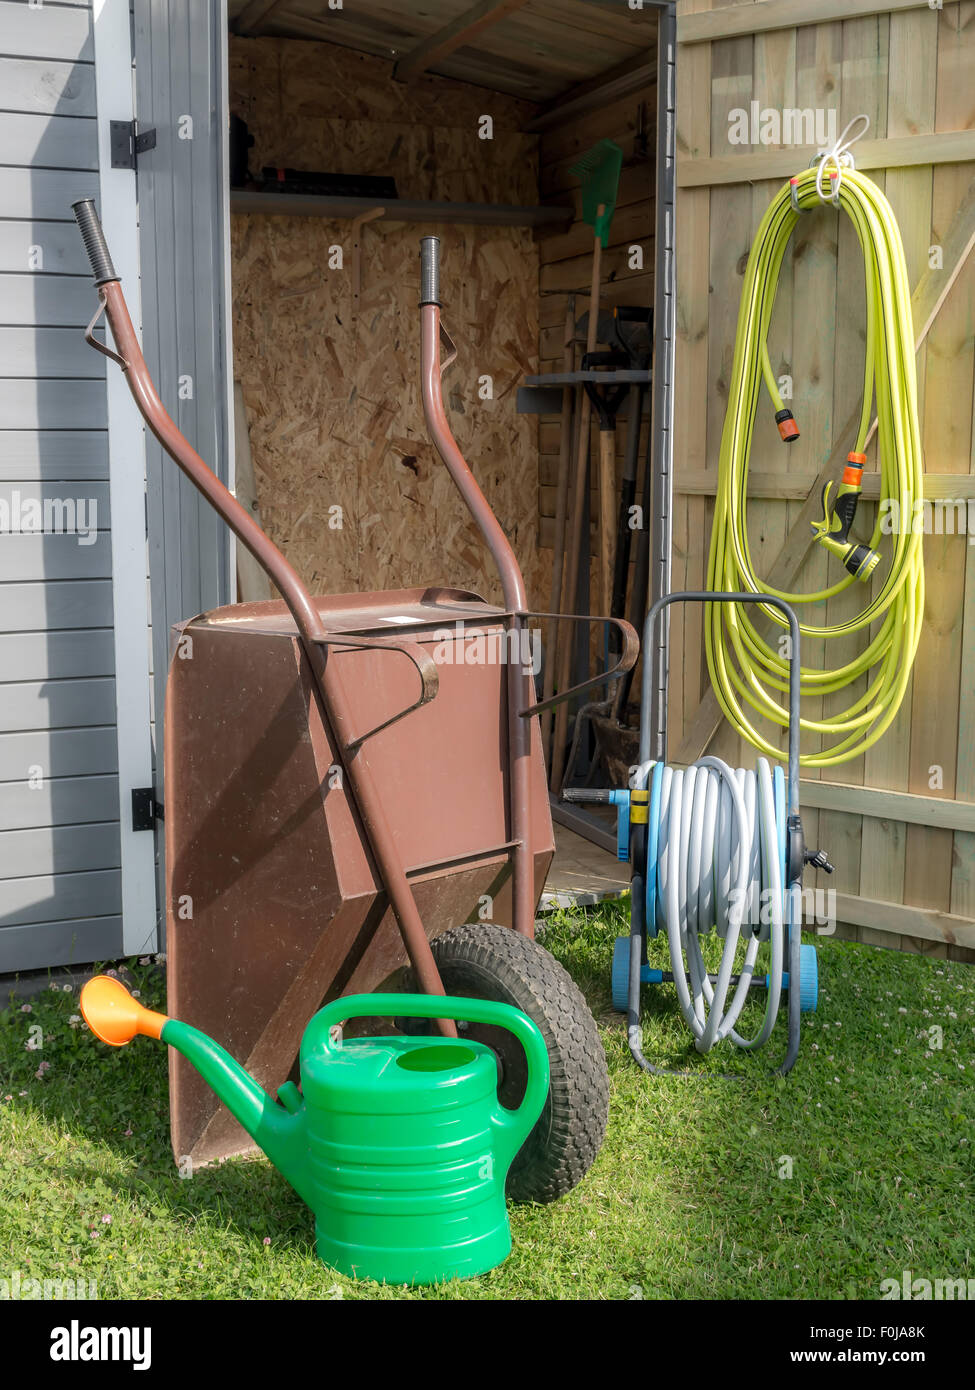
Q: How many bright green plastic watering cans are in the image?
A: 1